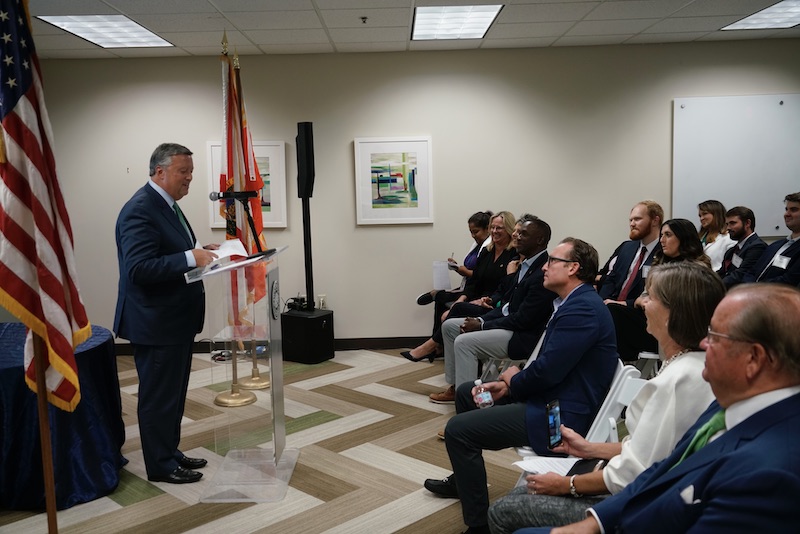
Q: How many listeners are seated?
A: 12